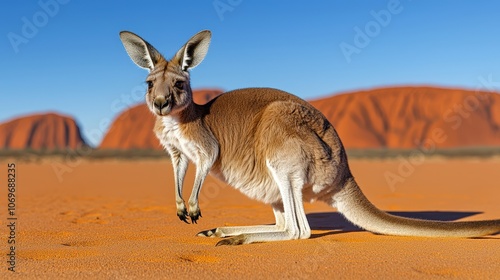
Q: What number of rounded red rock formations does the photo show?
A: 3